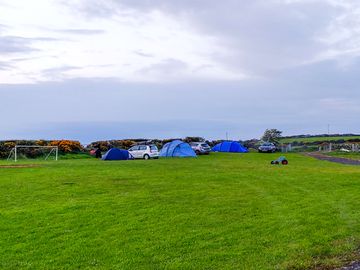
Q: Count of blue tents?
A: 3